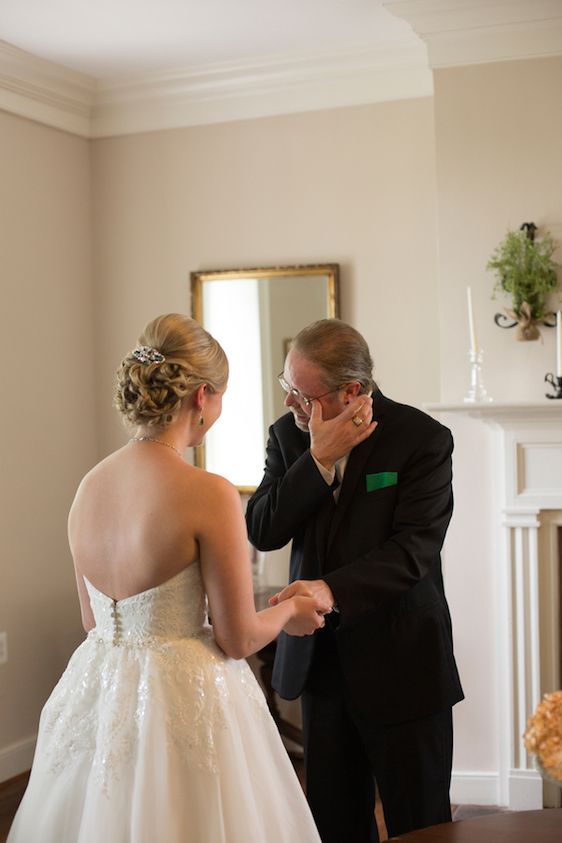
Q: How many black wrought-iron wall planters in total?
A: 1